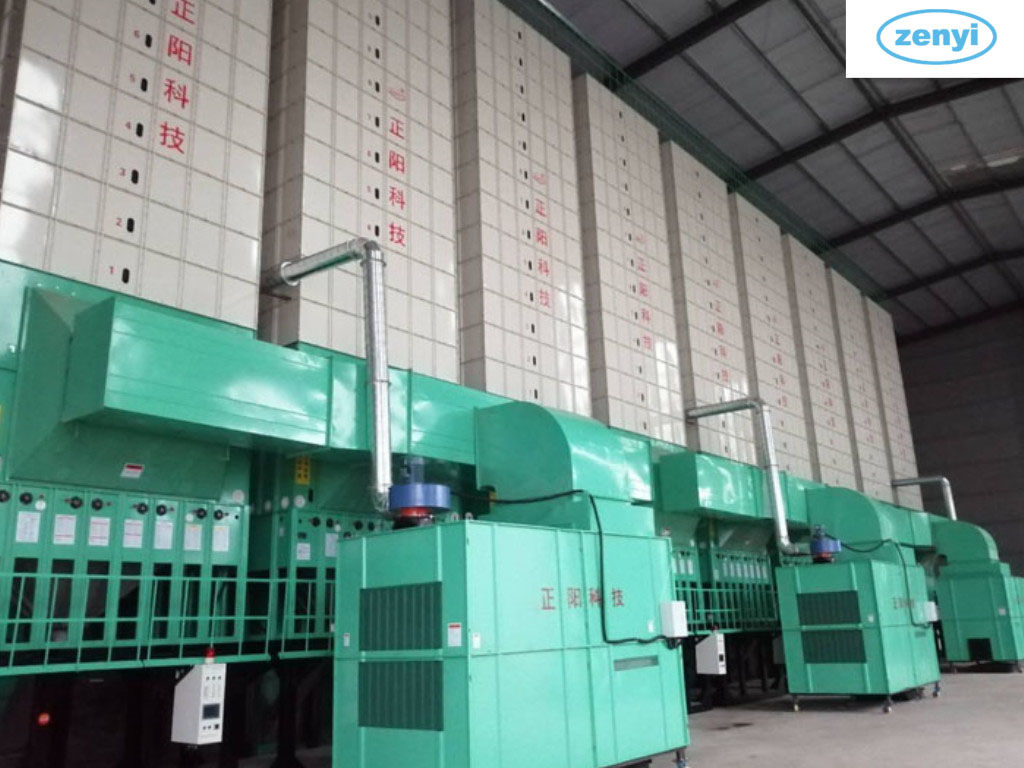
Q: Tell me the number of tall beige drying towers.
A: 9